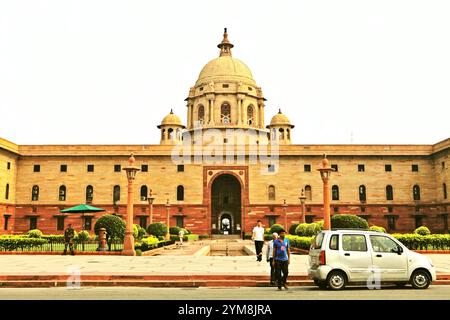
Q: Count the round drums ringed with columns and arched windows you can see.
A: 1